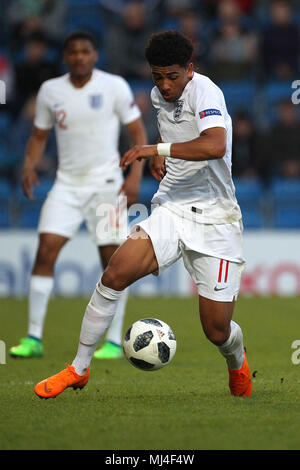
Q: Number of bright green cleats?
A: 2